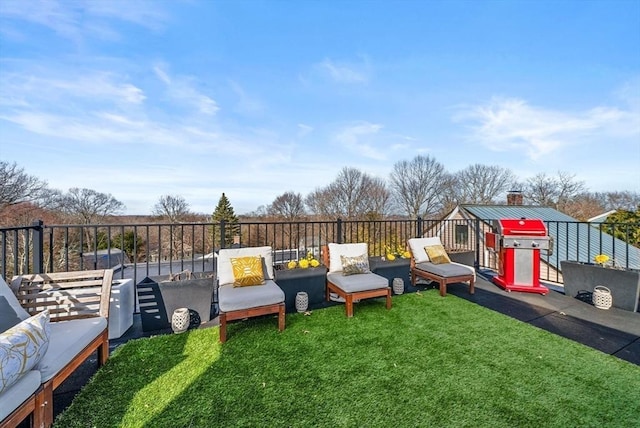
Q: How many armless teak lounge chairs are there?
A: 3